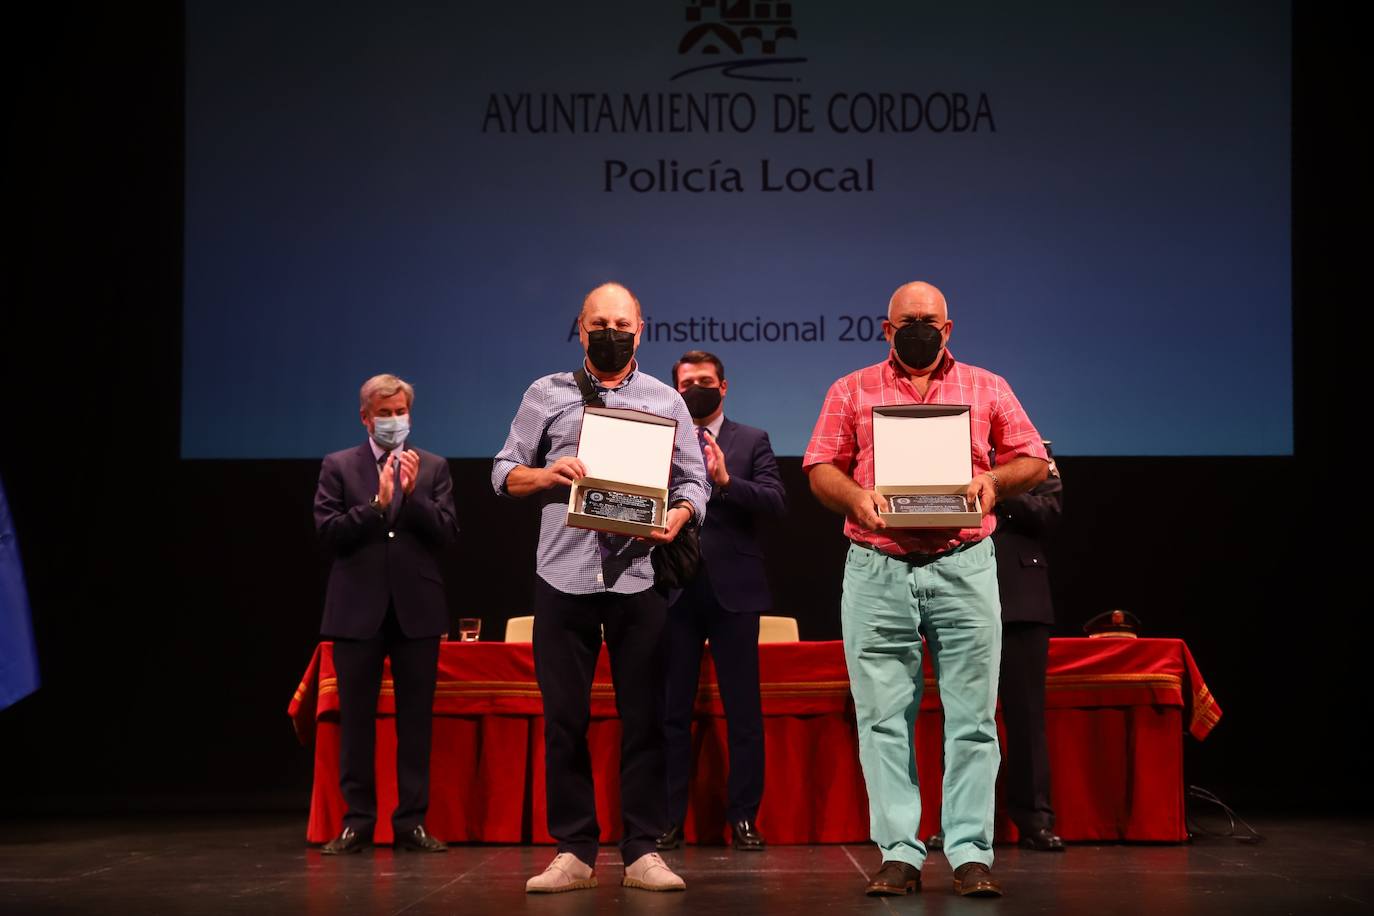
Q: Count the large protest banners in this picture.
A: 0